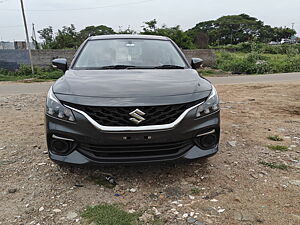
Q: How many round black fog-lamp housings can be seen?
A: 2